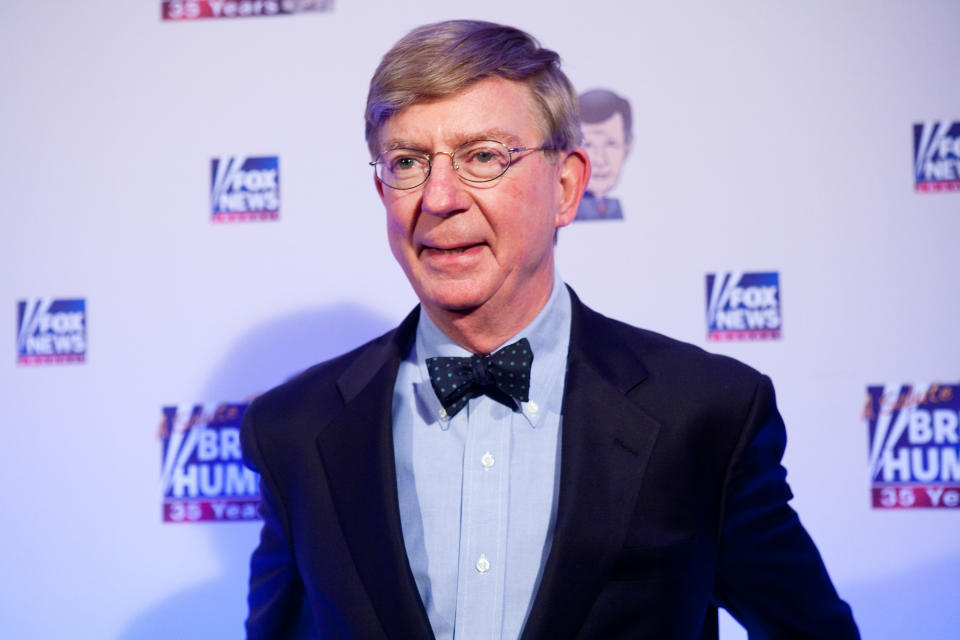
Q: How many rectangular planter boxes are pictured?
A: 0